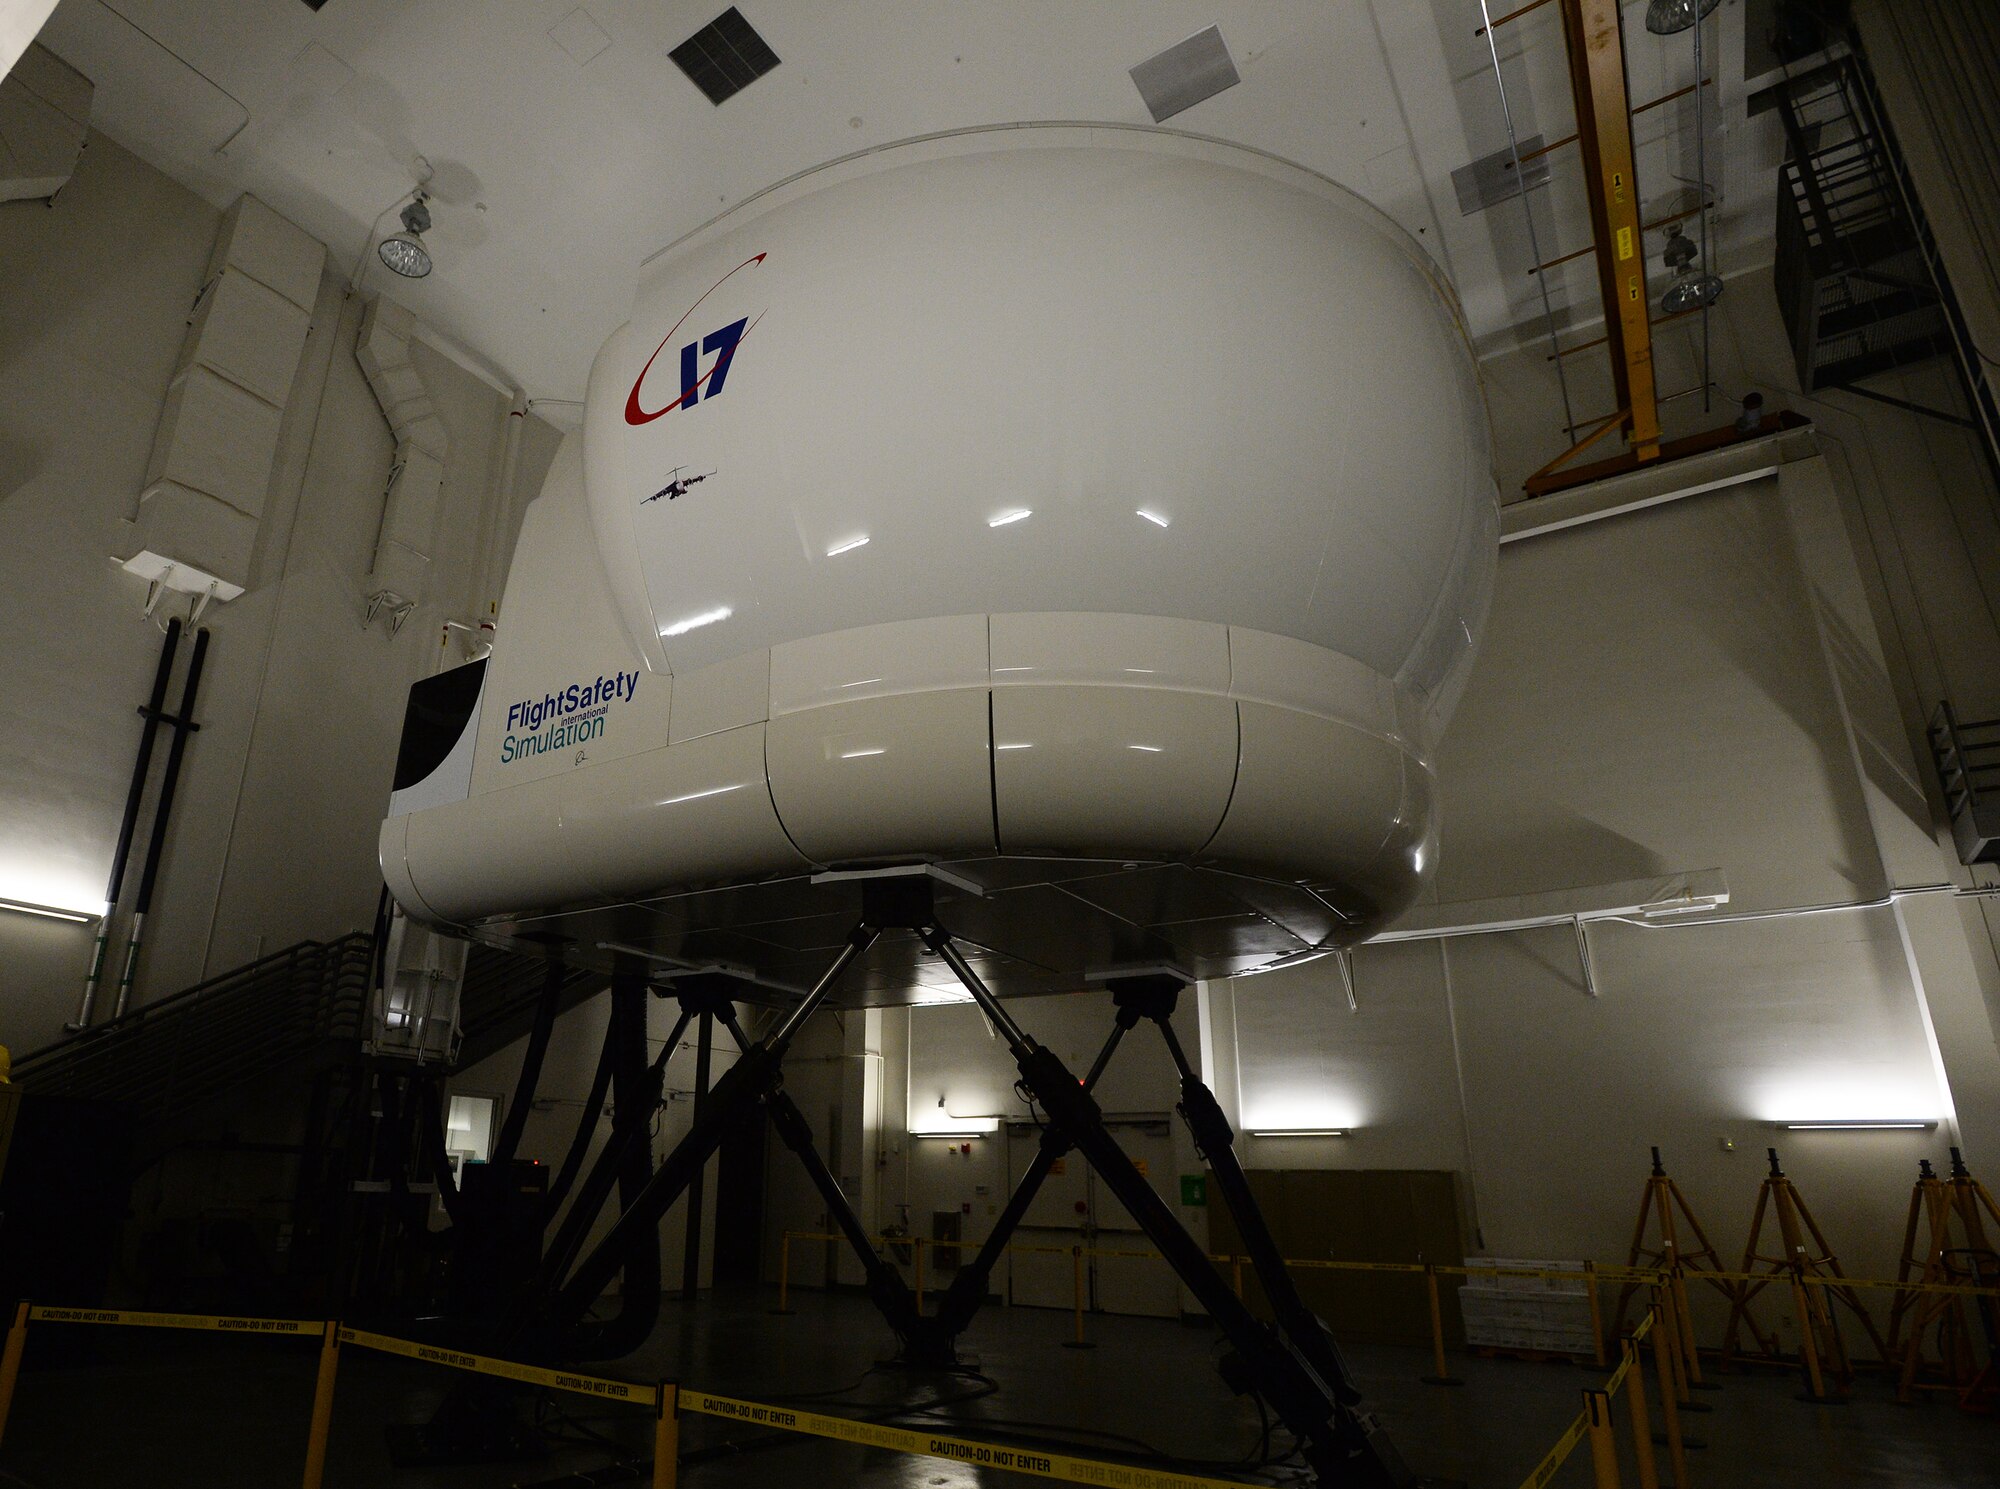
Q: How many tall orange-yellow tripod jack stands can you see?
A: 4